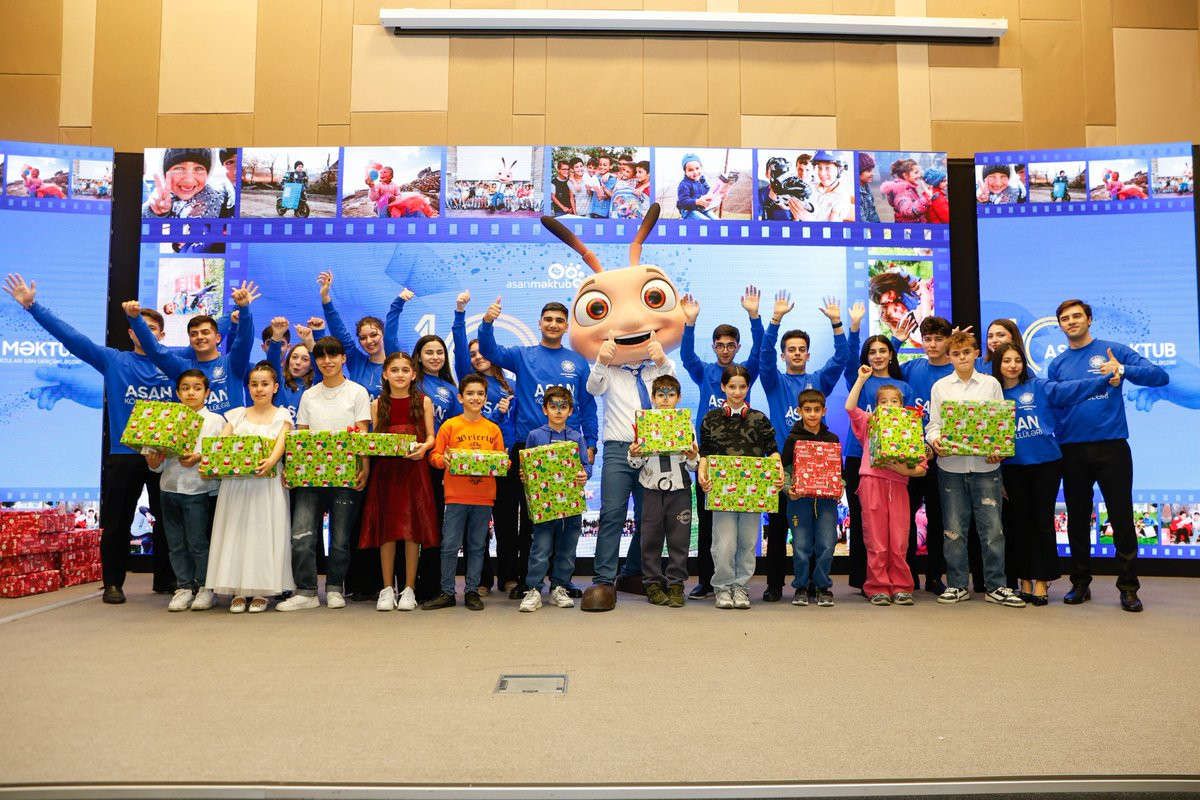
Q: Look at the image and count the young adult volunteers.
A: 15